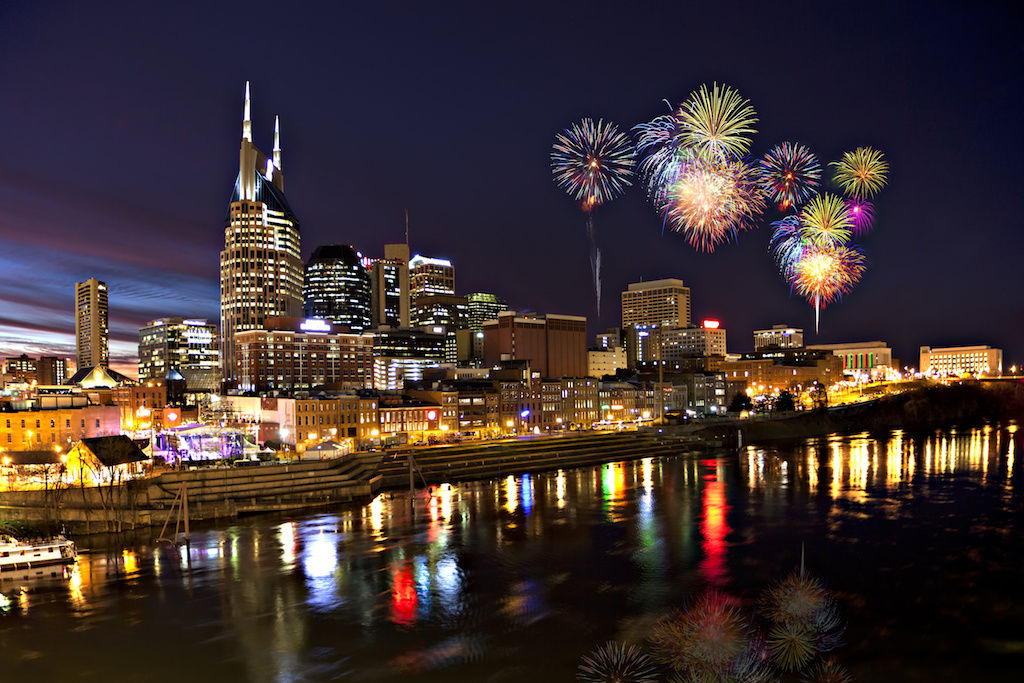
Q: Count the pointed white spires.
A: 2